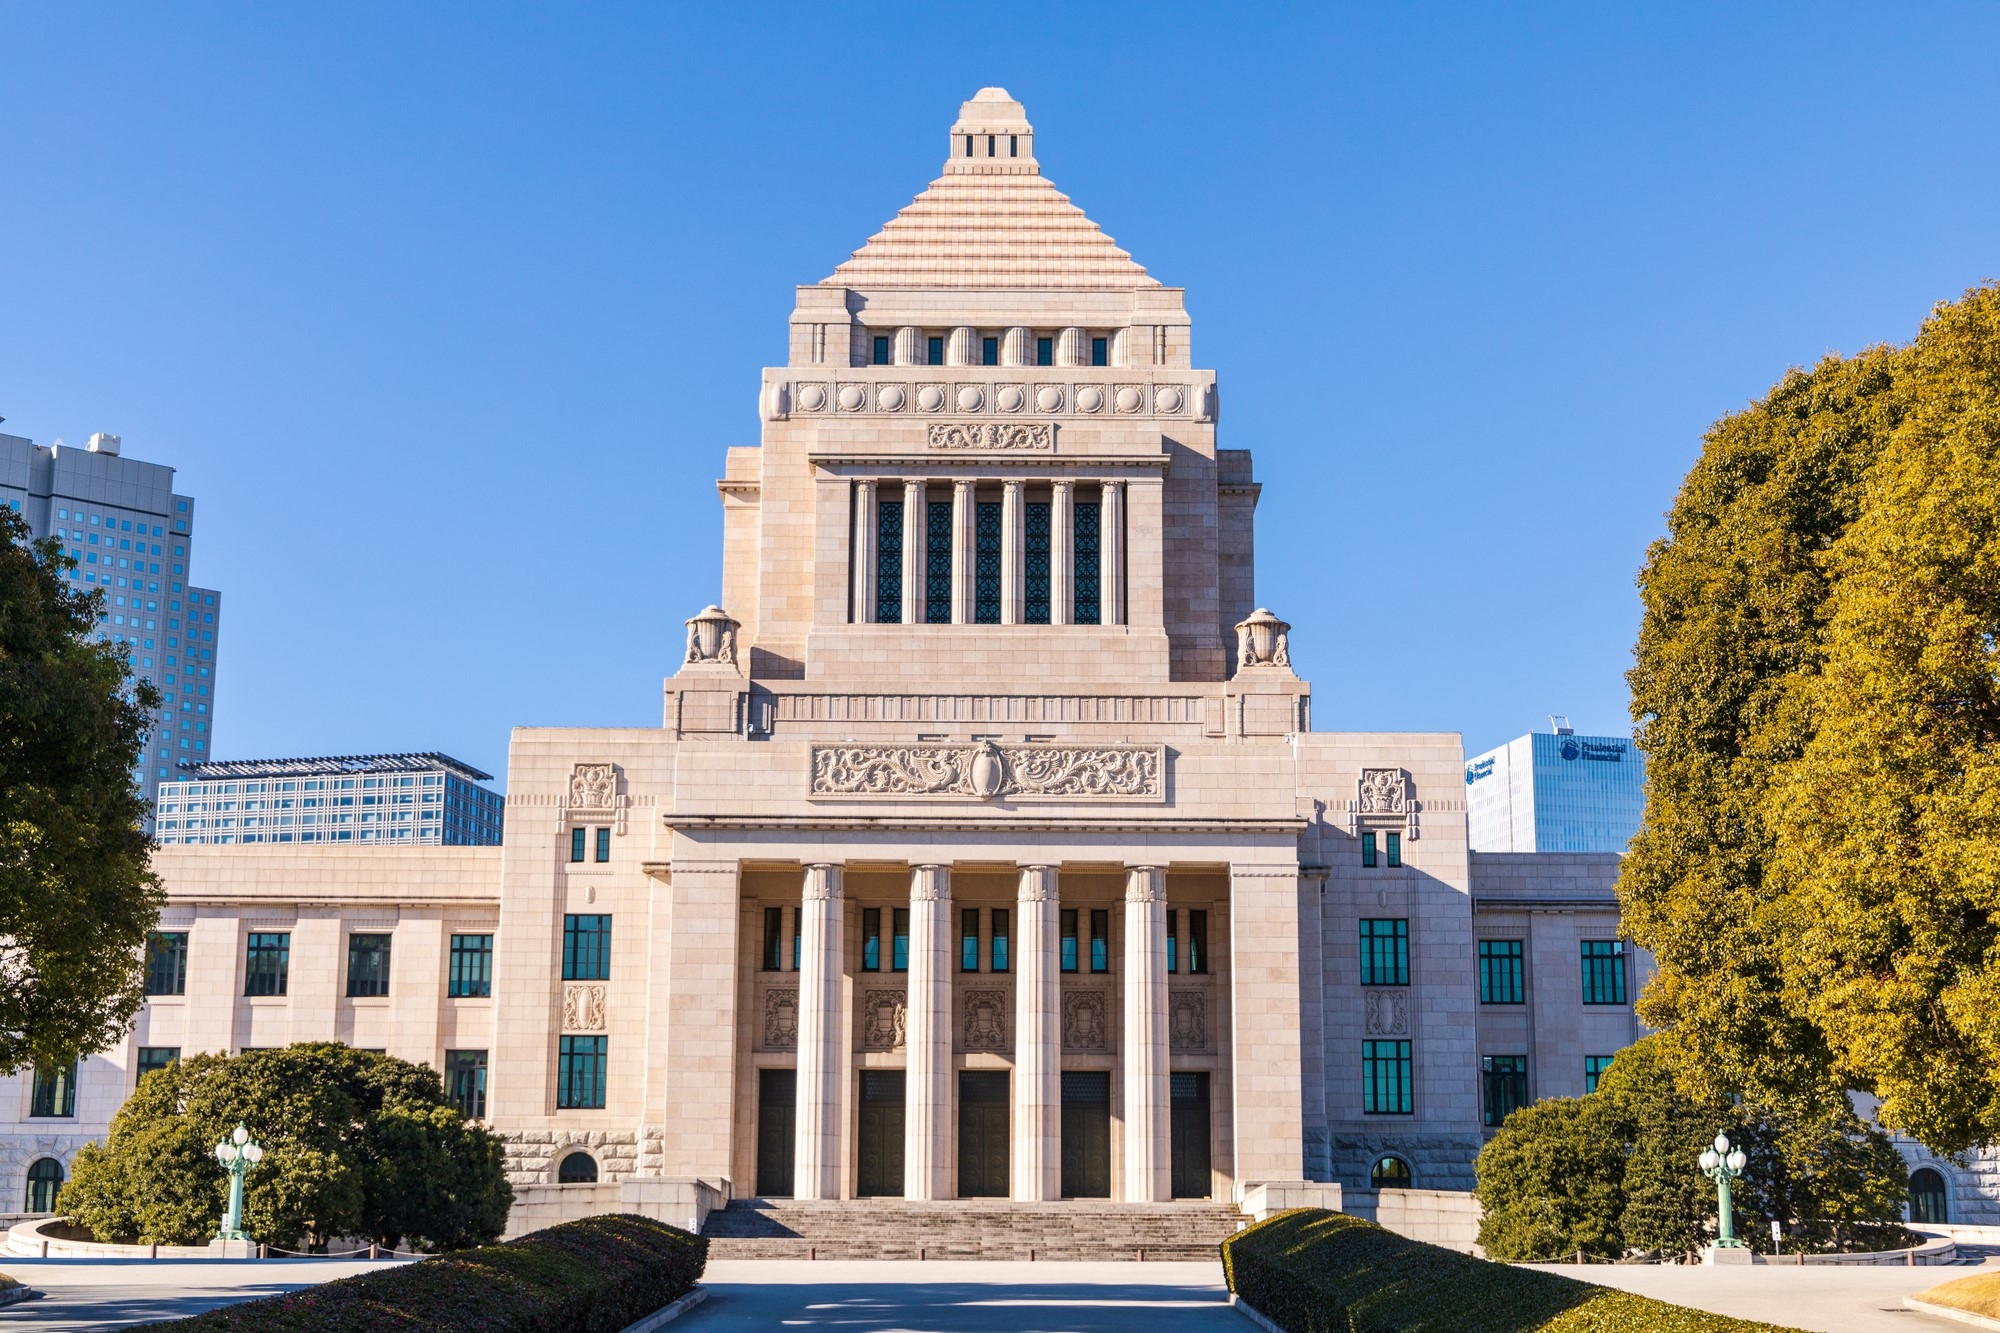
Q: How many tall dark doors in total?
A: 5